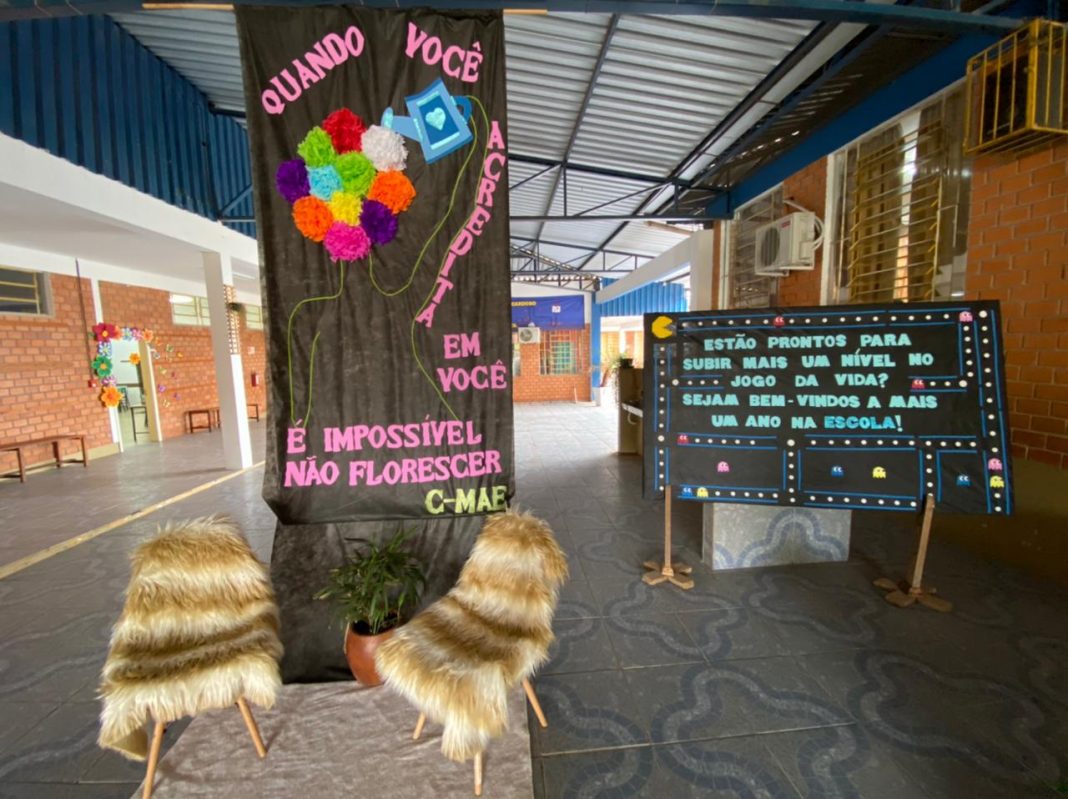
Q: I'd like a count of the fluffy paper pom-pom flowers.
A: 11